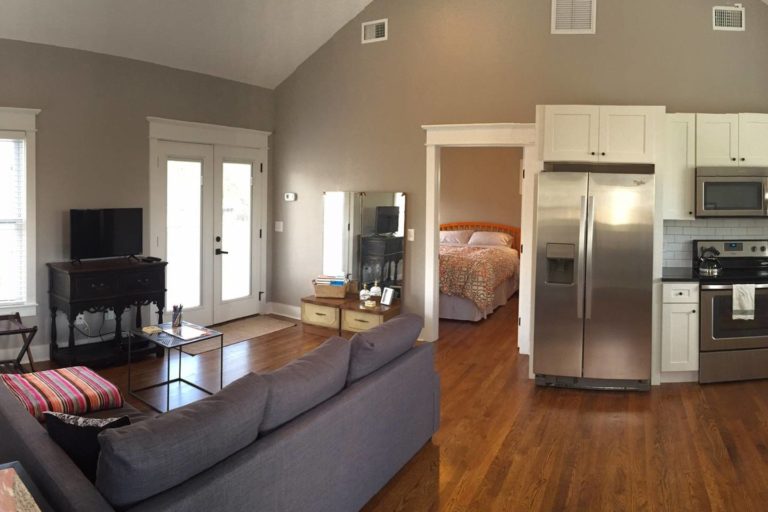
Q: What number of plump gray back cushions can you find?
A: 3